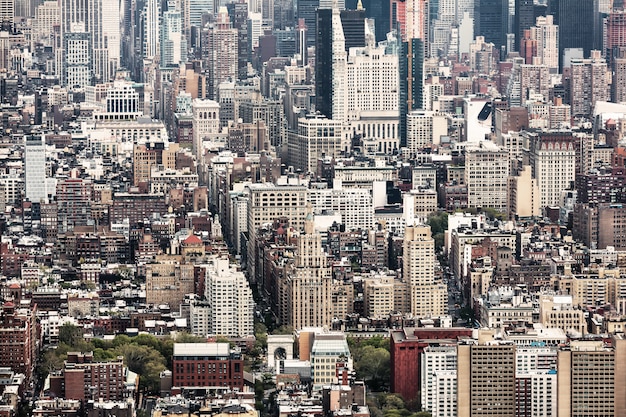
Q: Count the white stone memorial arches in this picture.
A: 1